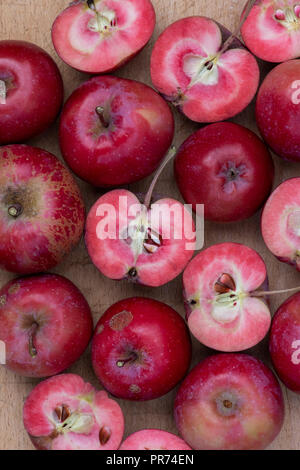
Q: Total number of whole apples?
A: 9